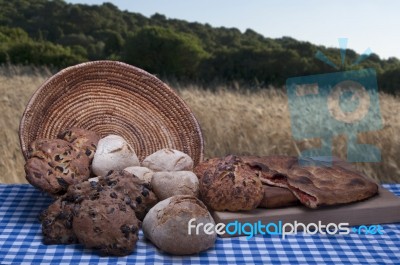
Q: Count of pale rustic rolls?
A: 5